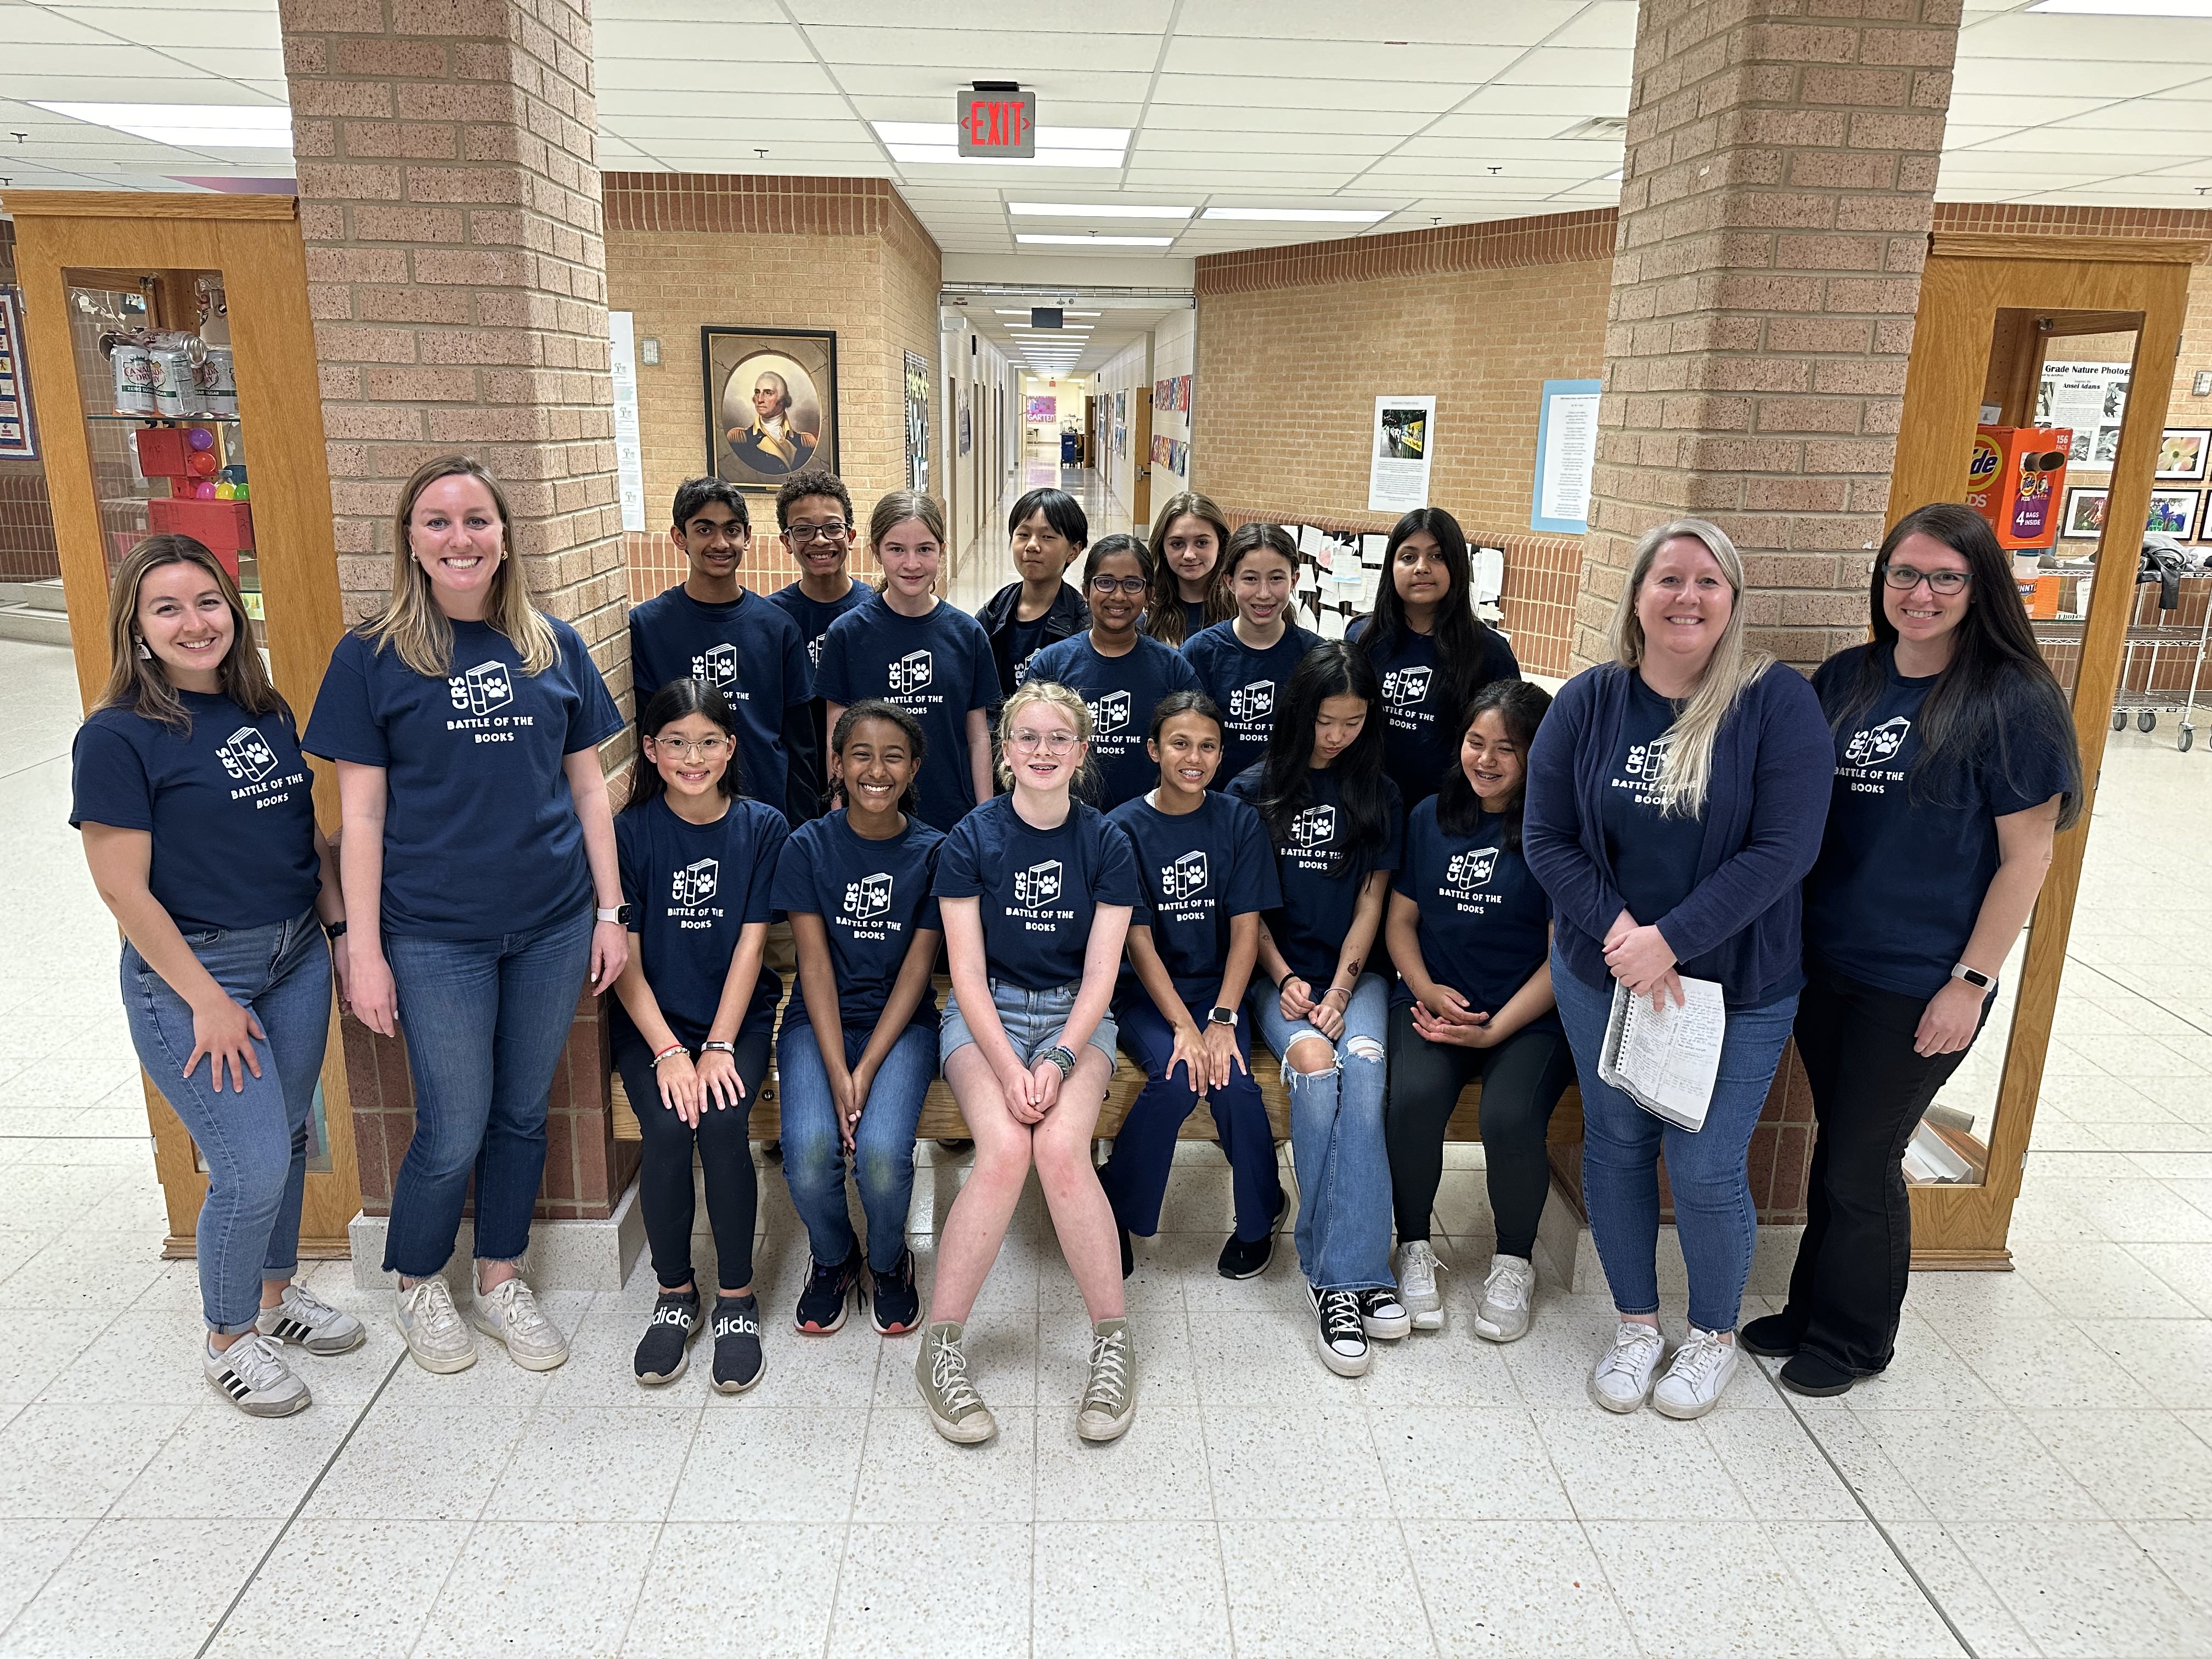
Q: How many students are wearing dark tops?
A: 14